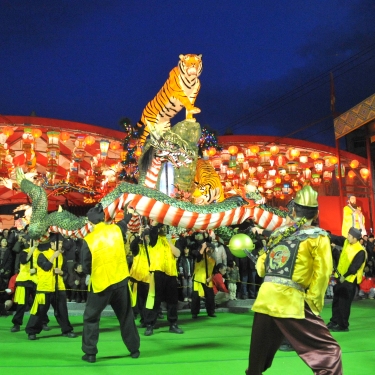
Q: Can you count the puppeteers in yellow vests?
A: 7